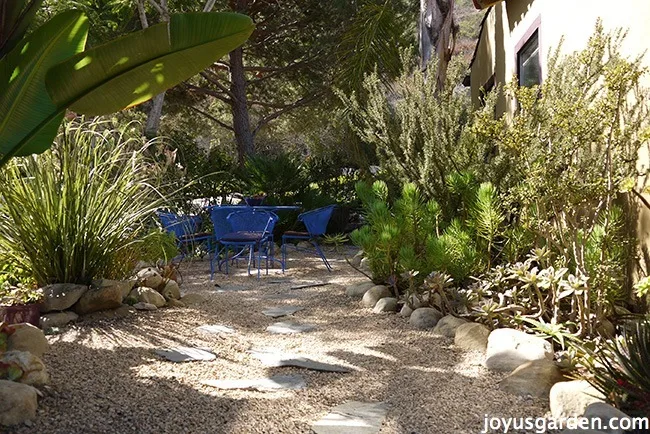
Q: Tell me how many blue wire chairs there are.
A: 4